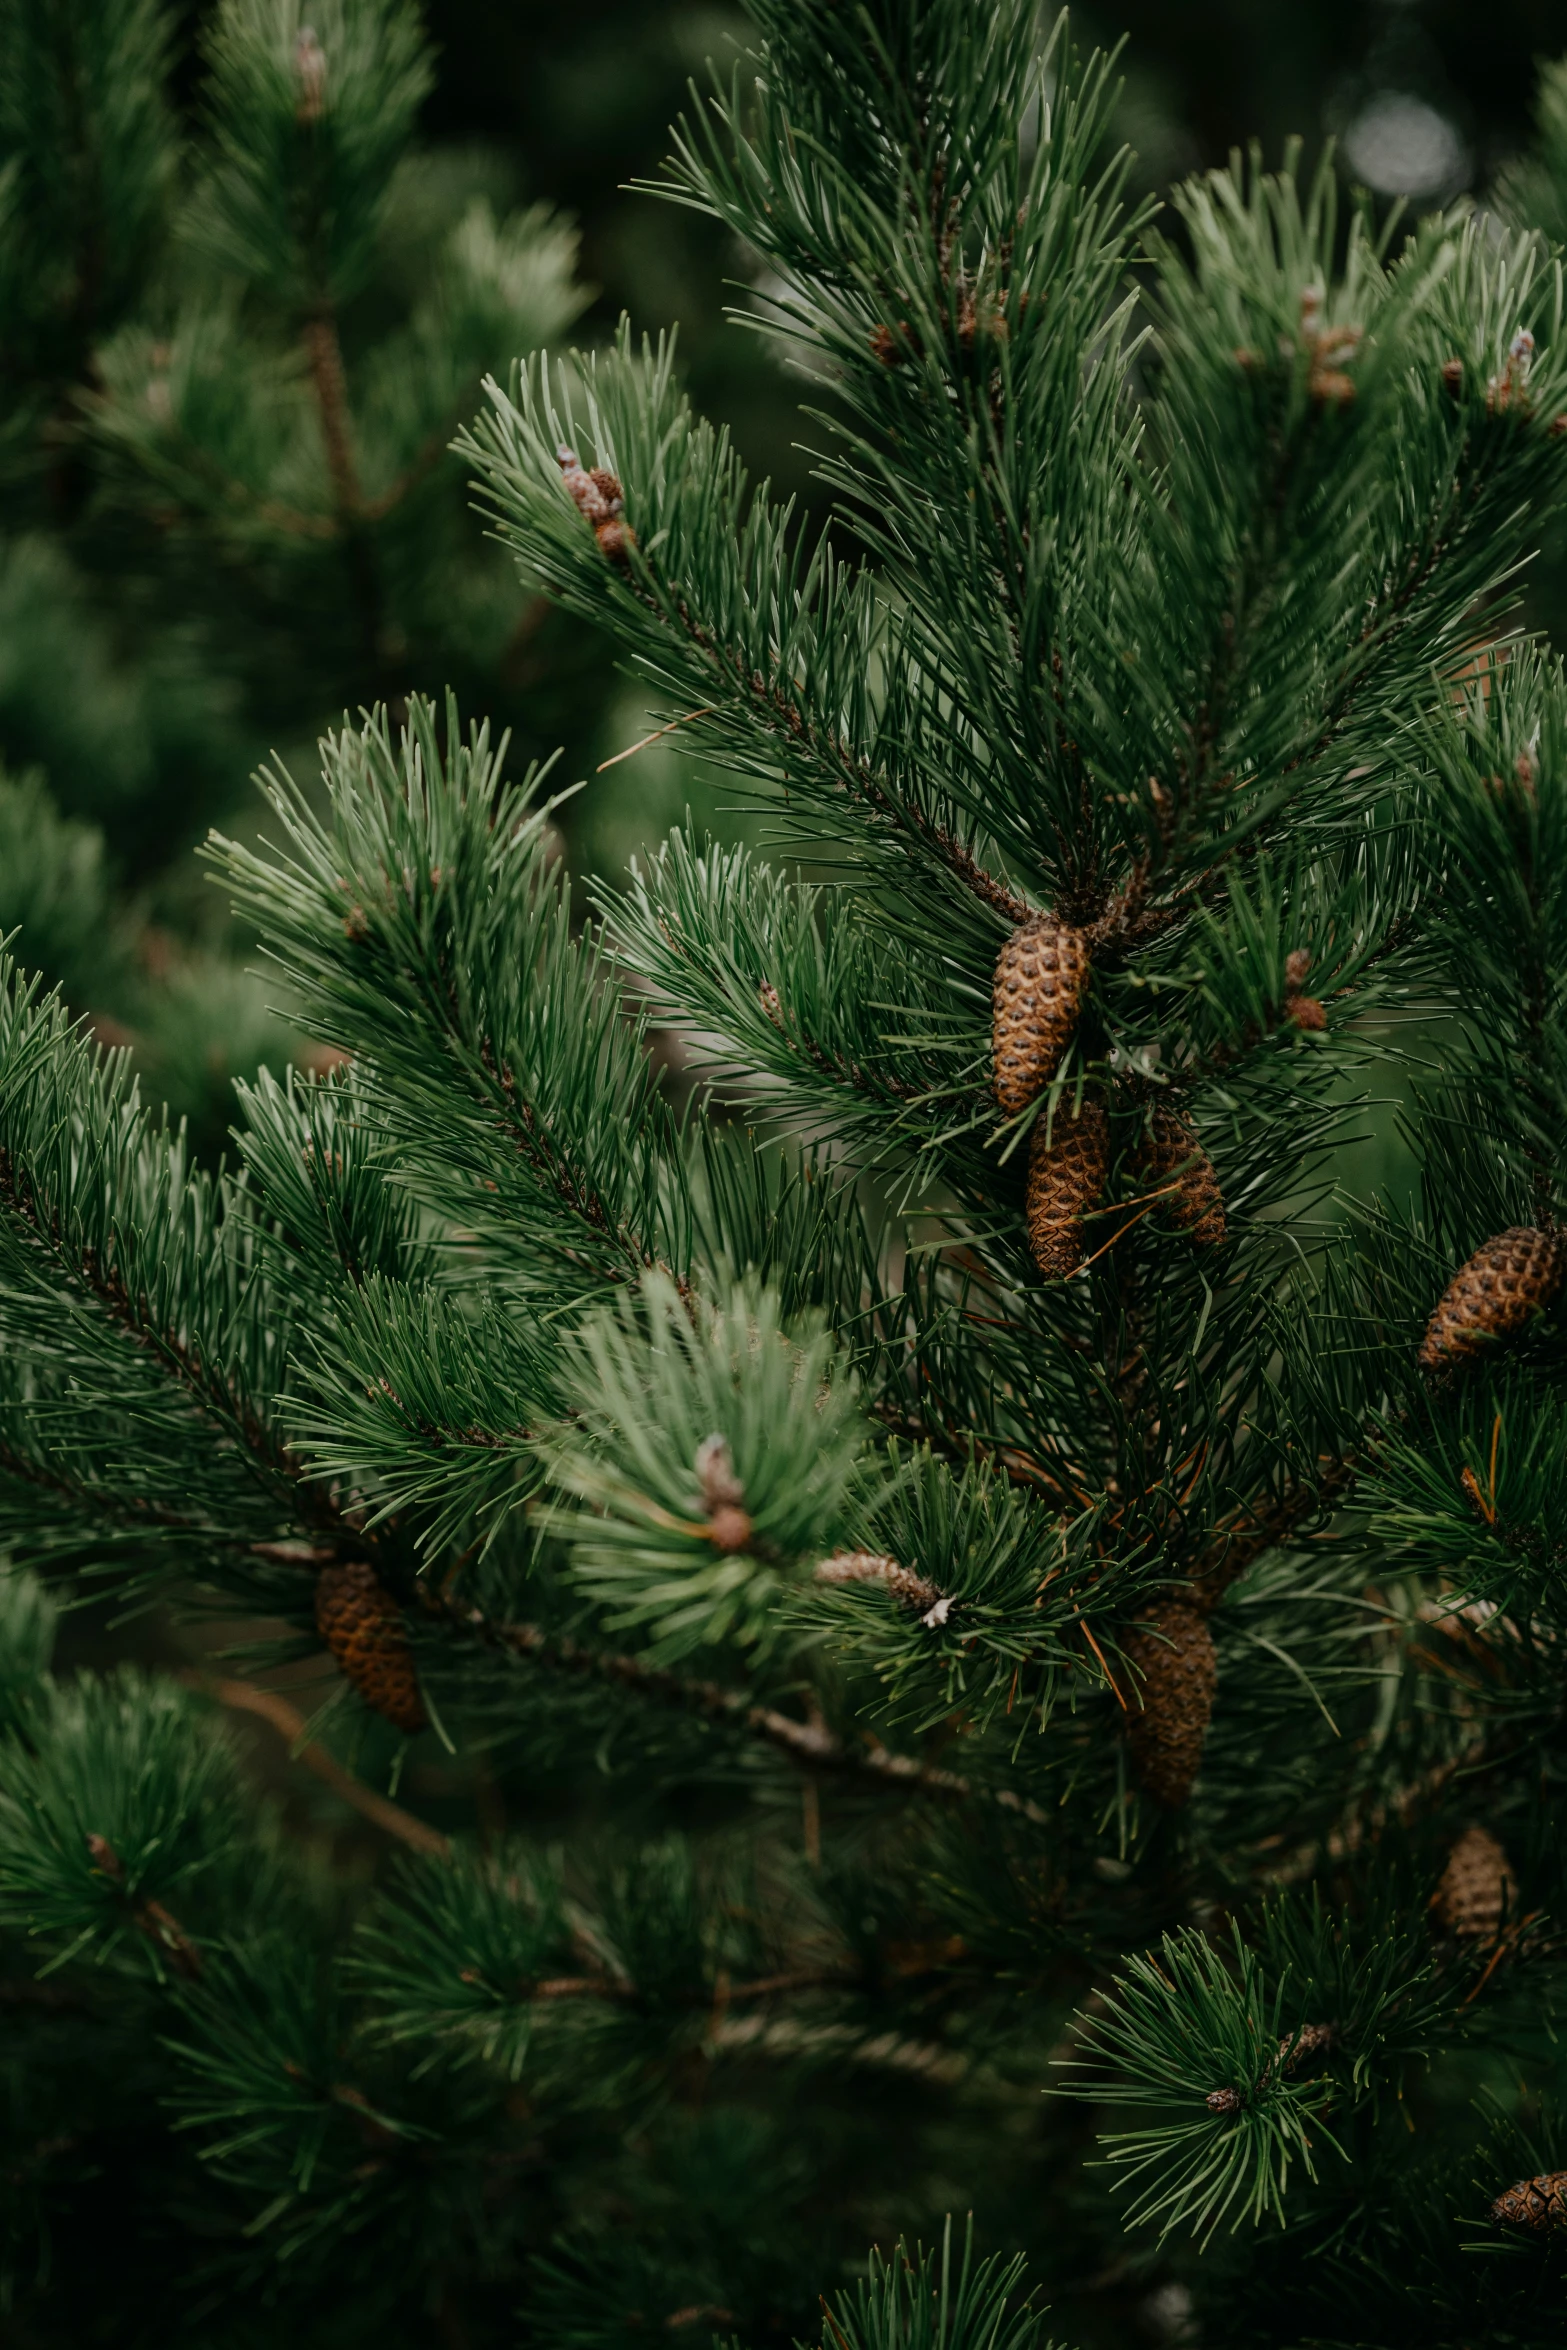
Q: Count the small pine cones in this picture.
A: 8